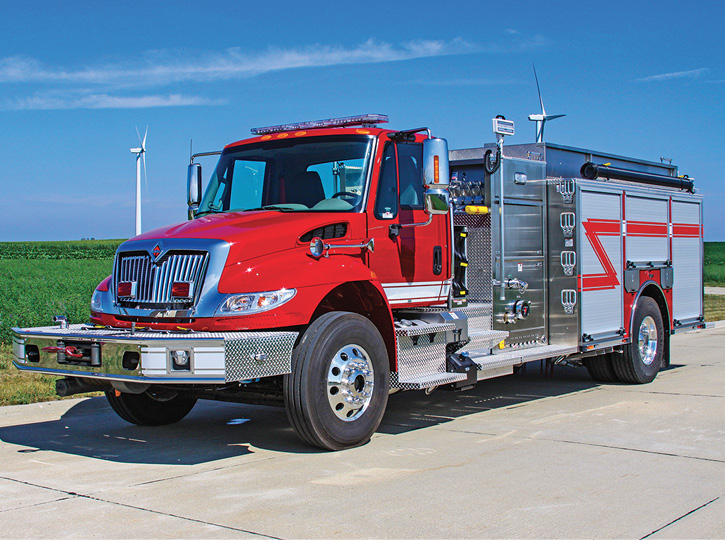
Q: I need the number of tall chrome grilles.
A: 1